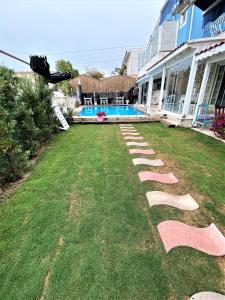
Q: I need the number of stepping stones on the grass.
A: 12